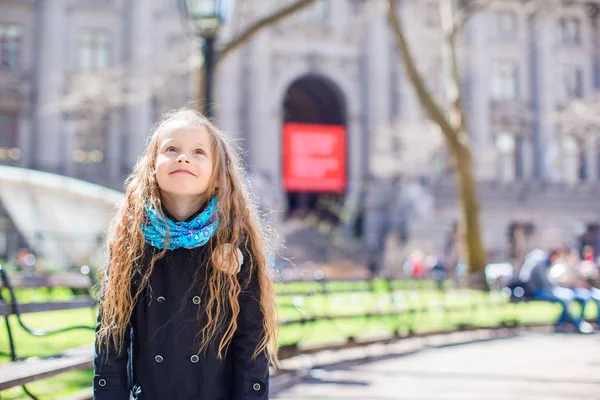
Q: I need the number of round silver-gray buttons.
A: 6